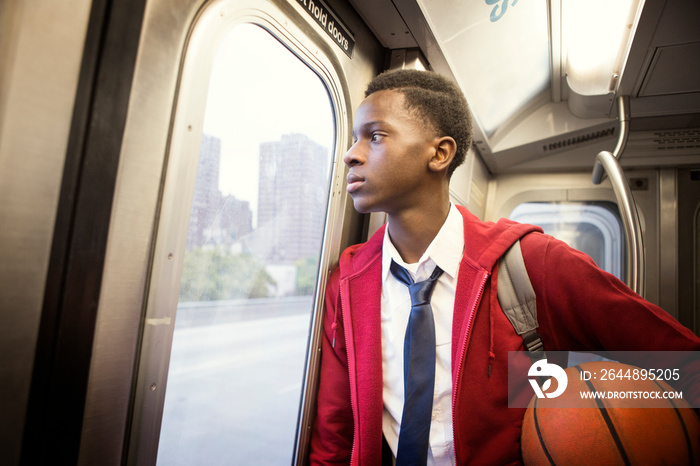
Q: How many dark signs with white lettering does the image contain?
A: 1